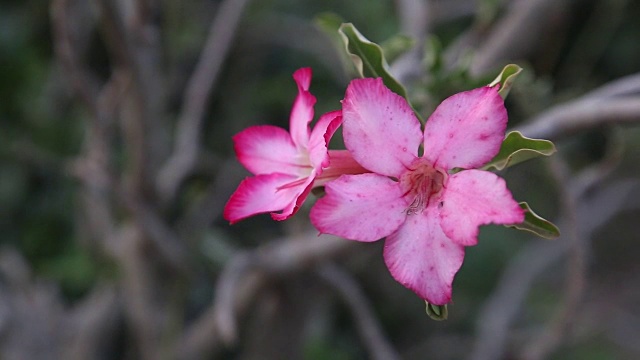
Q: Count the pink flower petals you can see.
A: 10